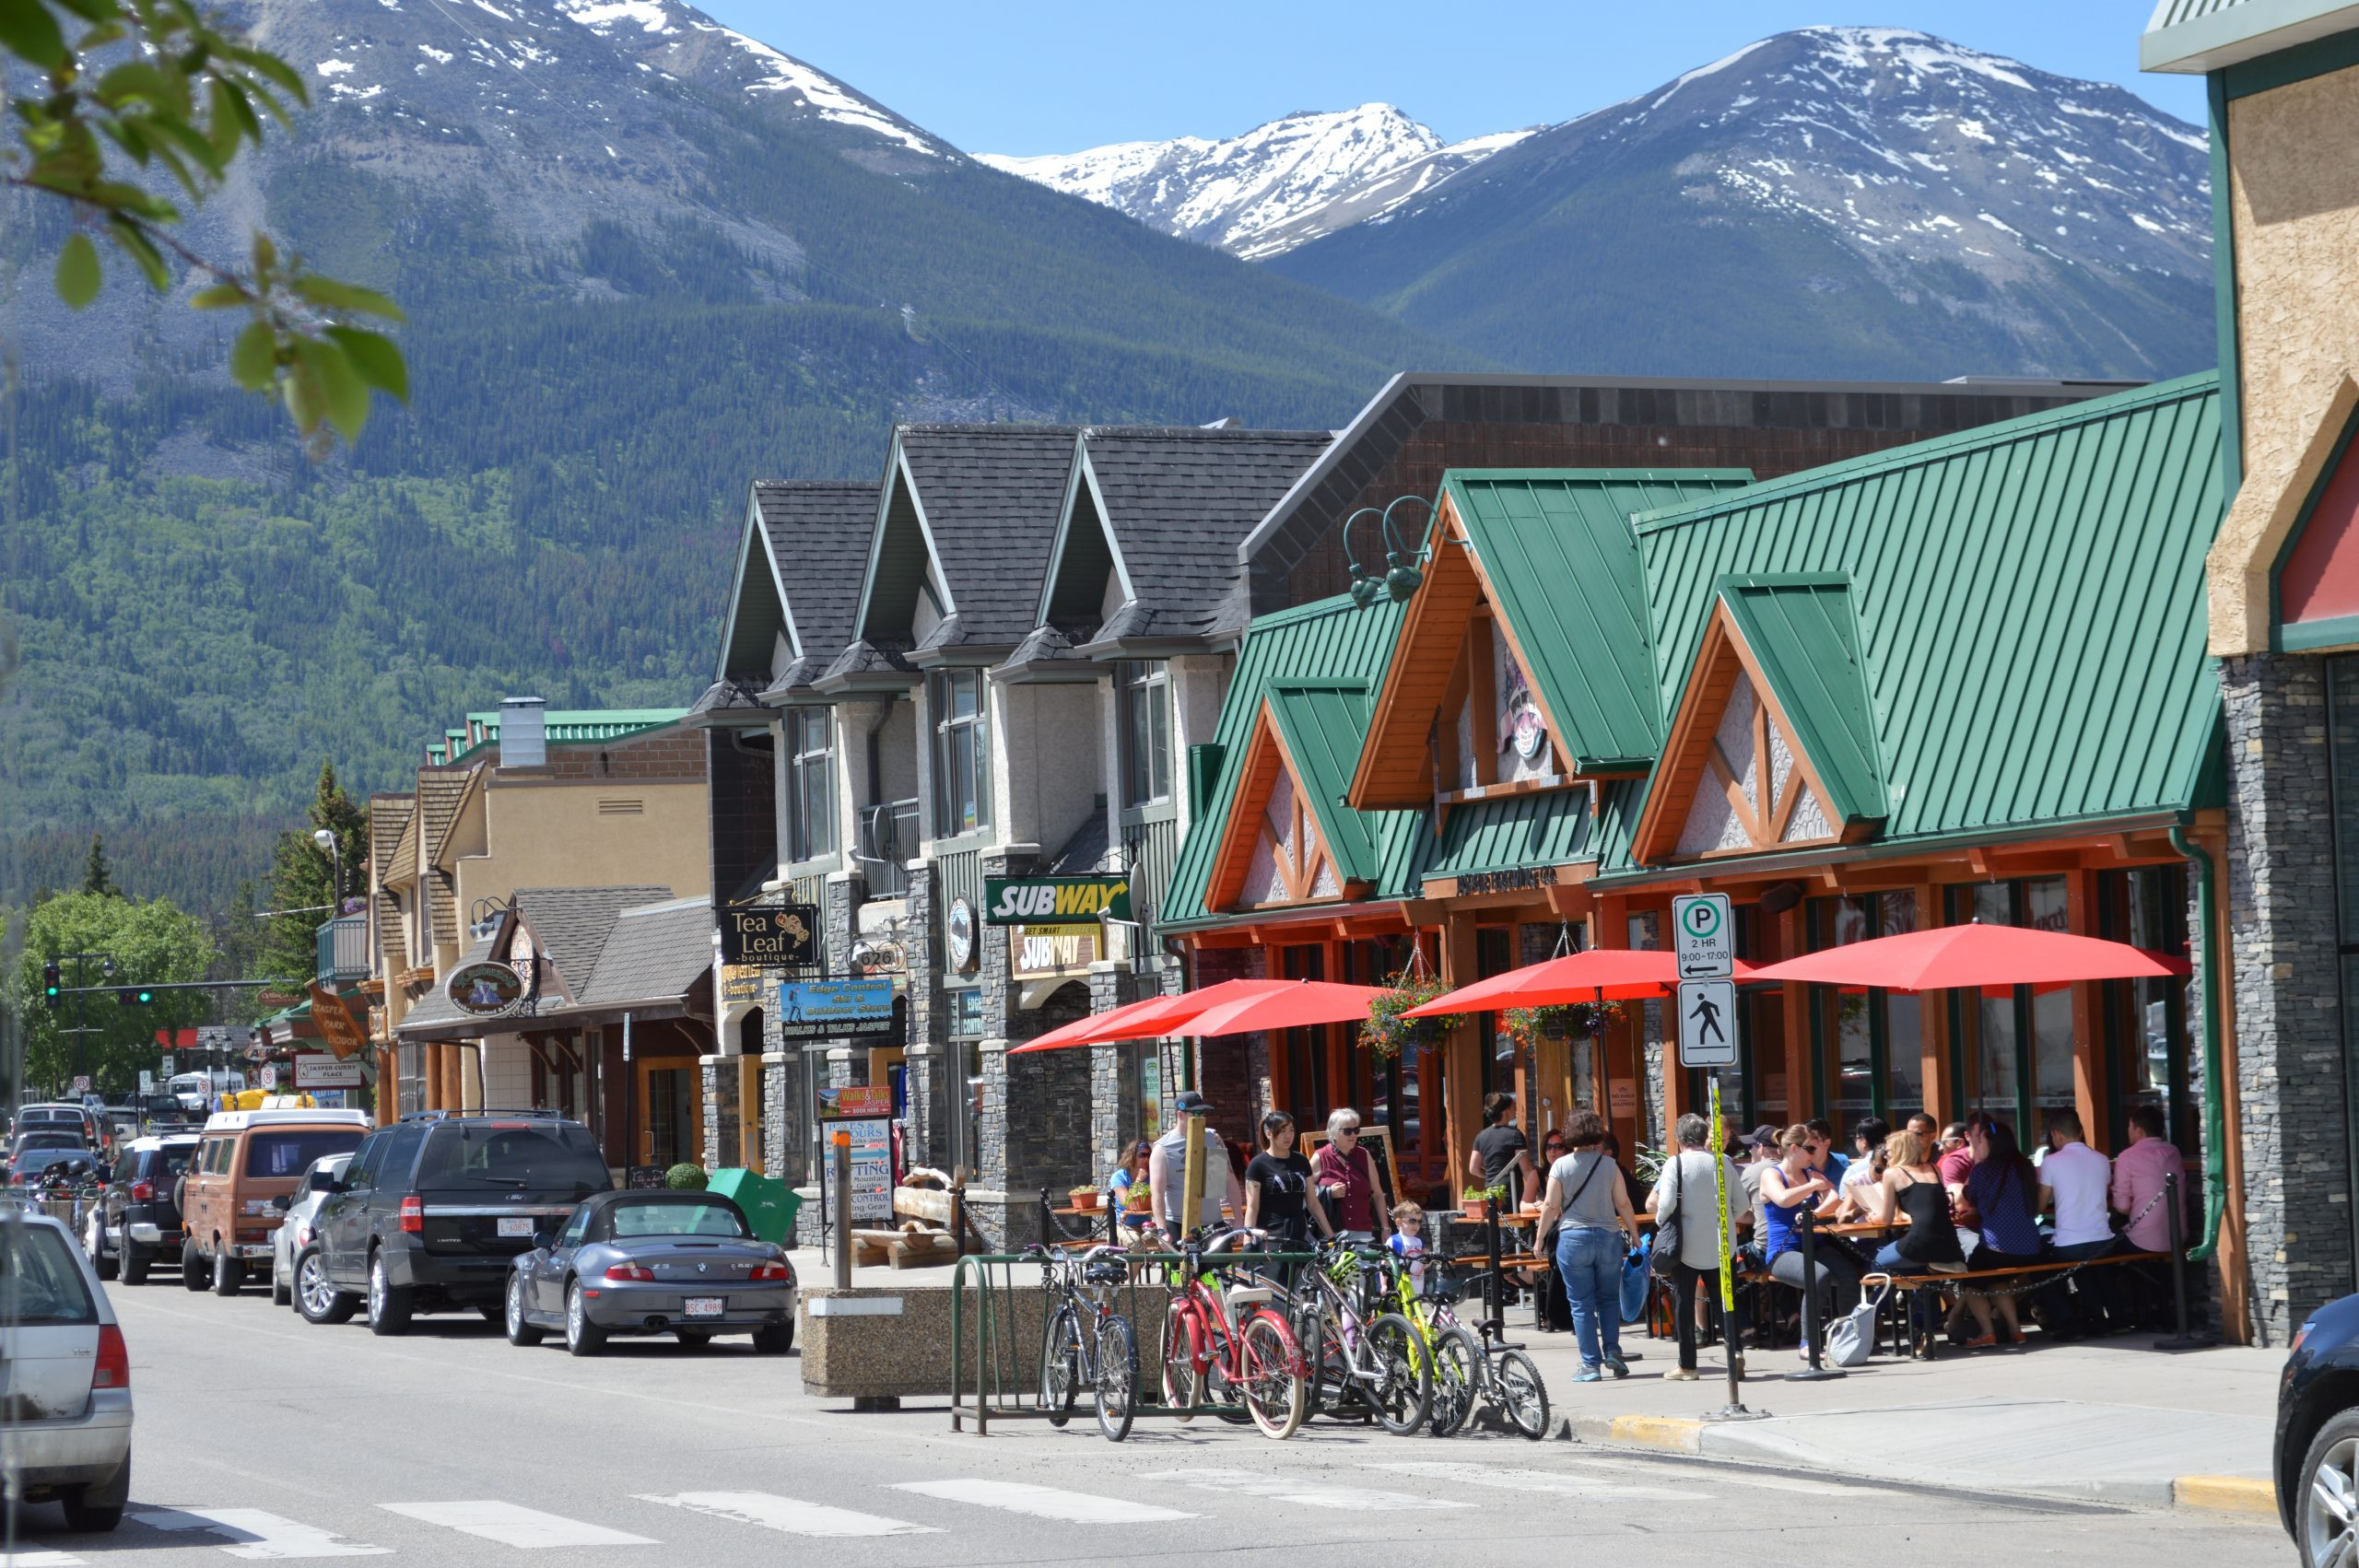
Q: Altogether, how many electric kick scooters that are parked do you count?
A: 0